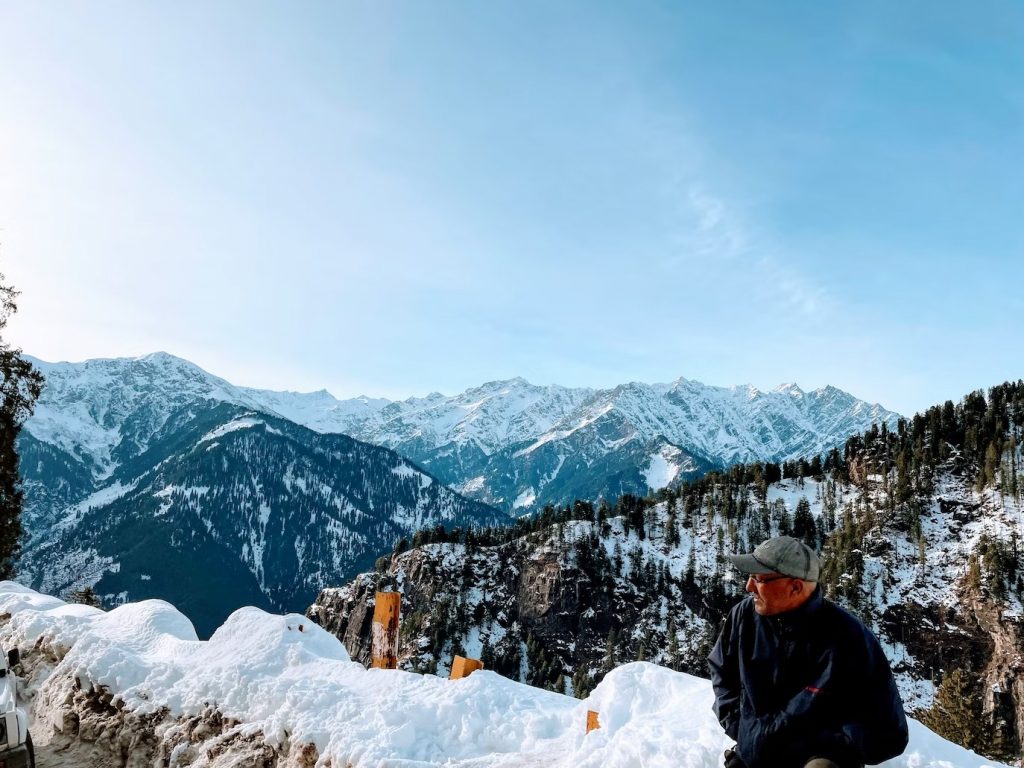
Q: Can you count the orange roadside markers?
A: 3